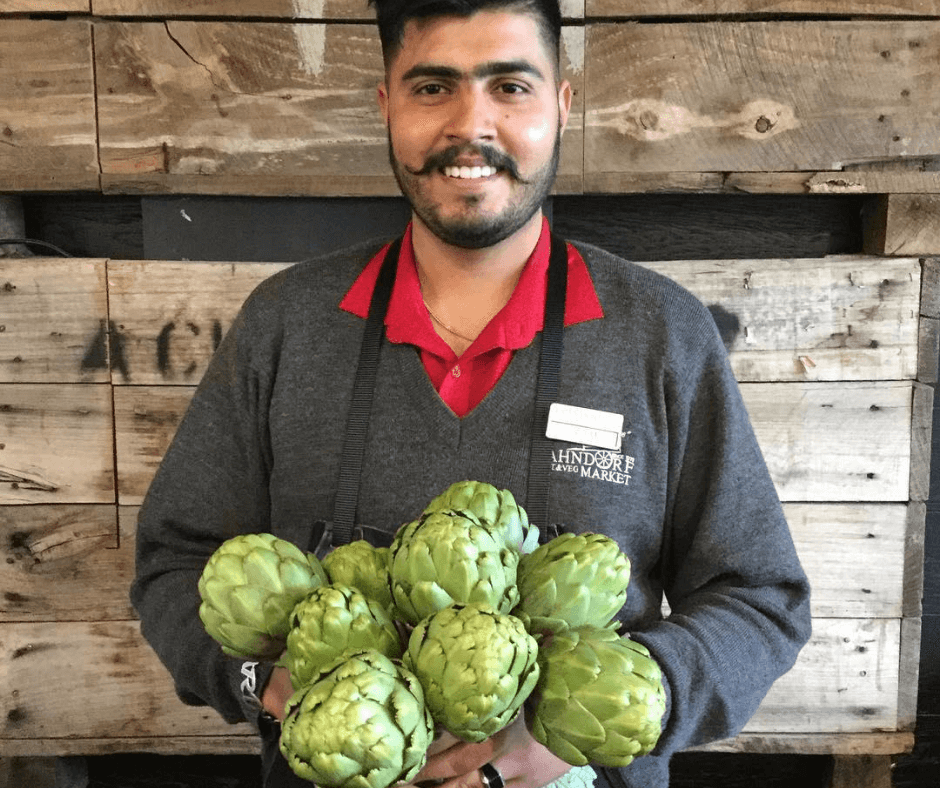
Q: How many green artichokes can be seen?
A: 9